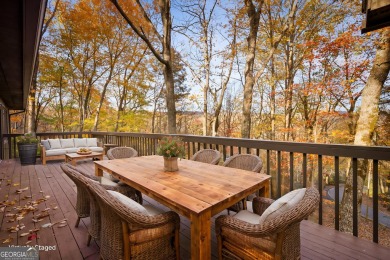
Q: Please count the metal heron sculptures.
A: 0